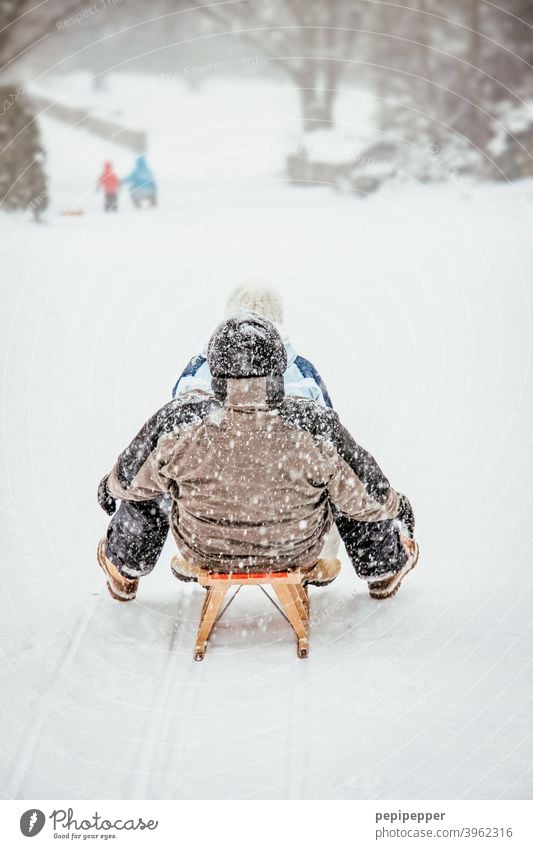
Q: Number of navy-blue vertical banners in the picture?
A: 0